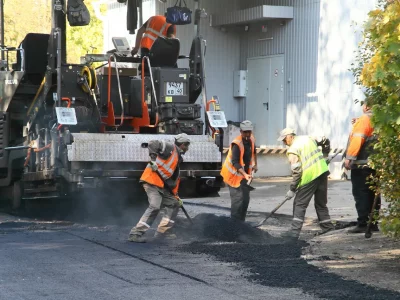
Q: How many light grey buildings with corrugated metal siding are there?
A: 1